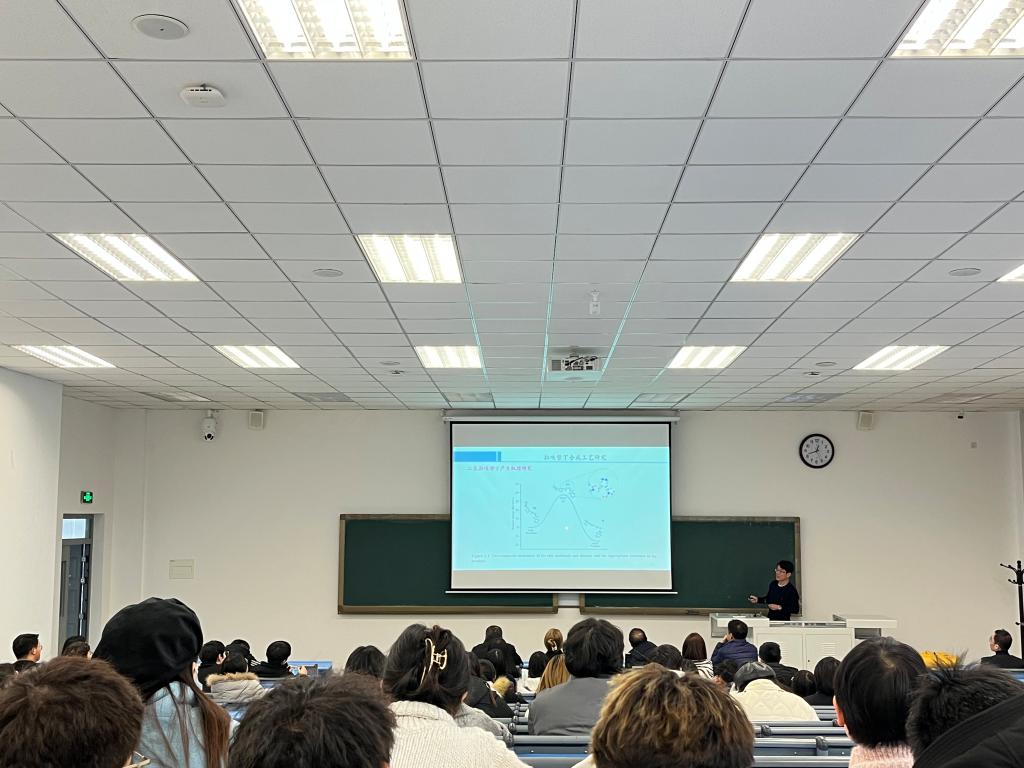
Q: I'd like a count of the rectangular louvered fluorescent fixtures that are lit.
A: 11